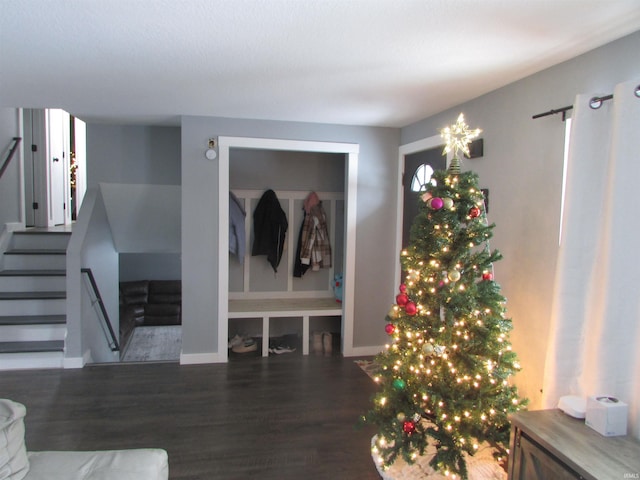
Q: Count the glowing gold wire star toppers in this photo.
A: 1